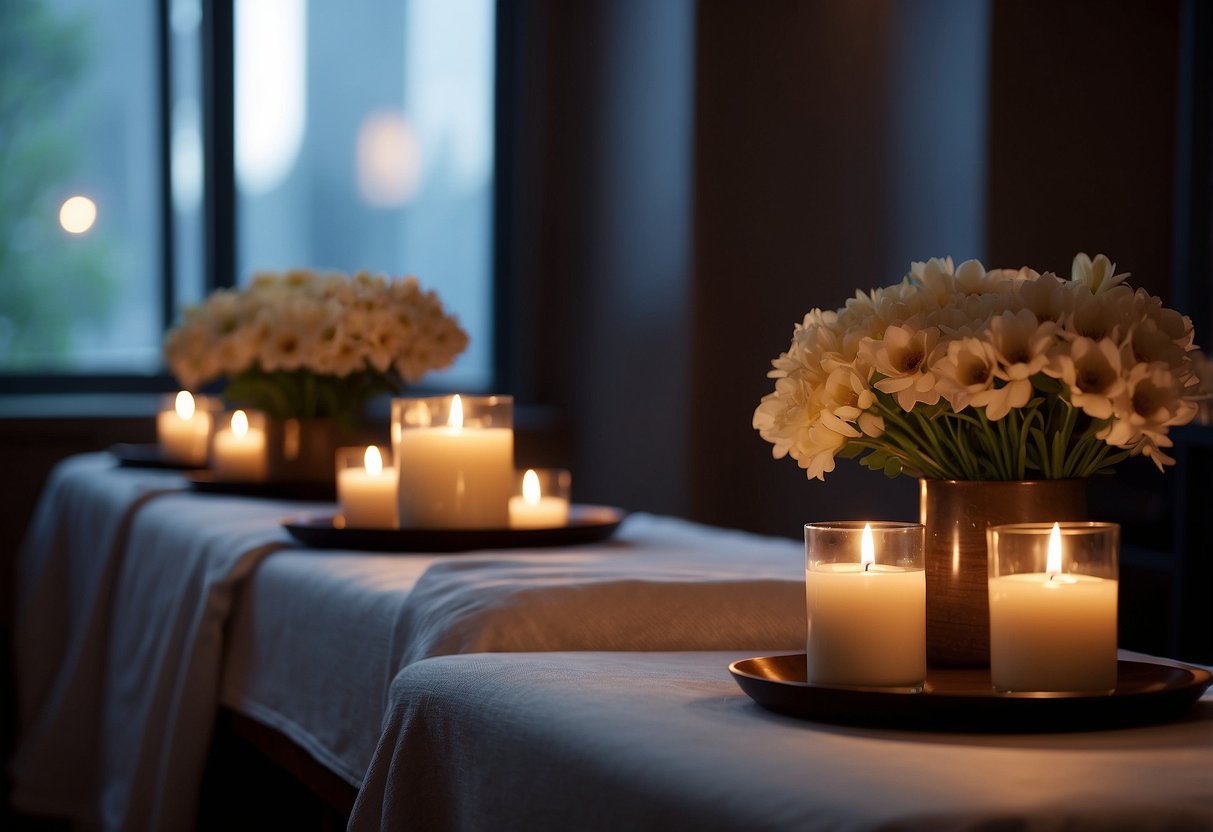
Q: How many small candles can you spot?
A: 4